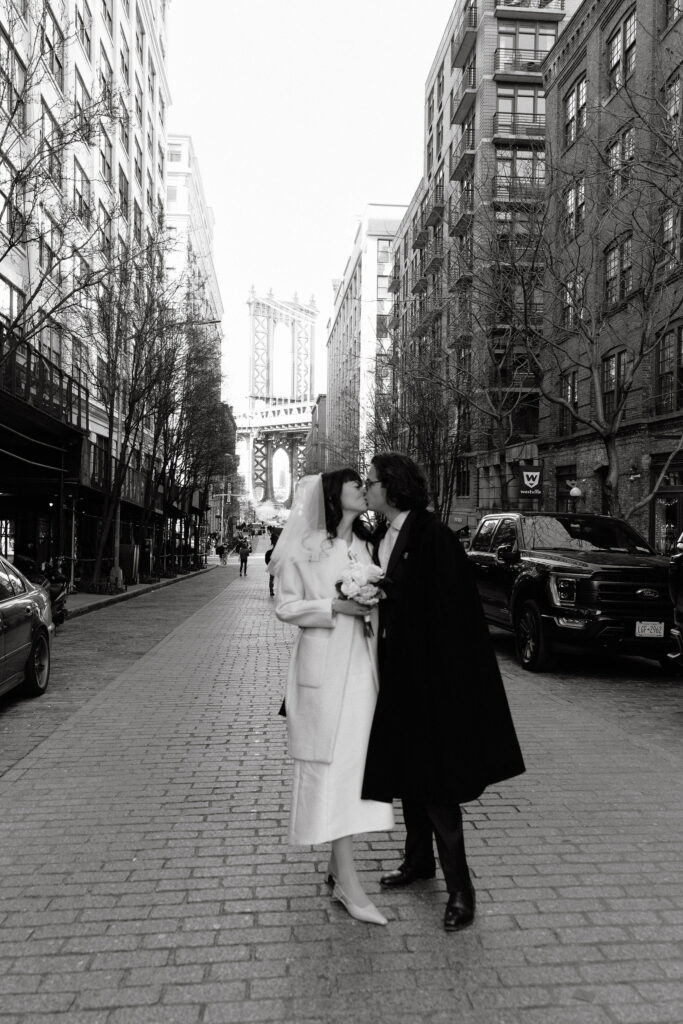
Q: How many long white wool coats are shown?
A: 1